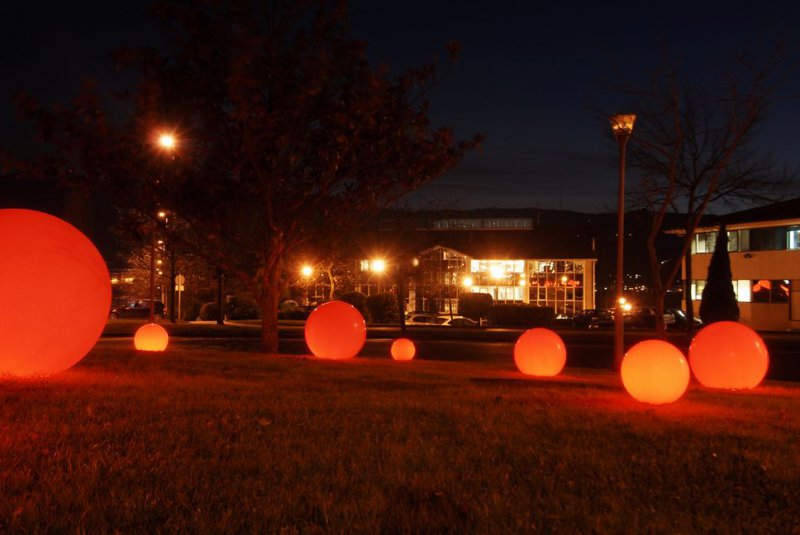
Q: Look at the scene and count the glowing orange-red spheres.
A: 7